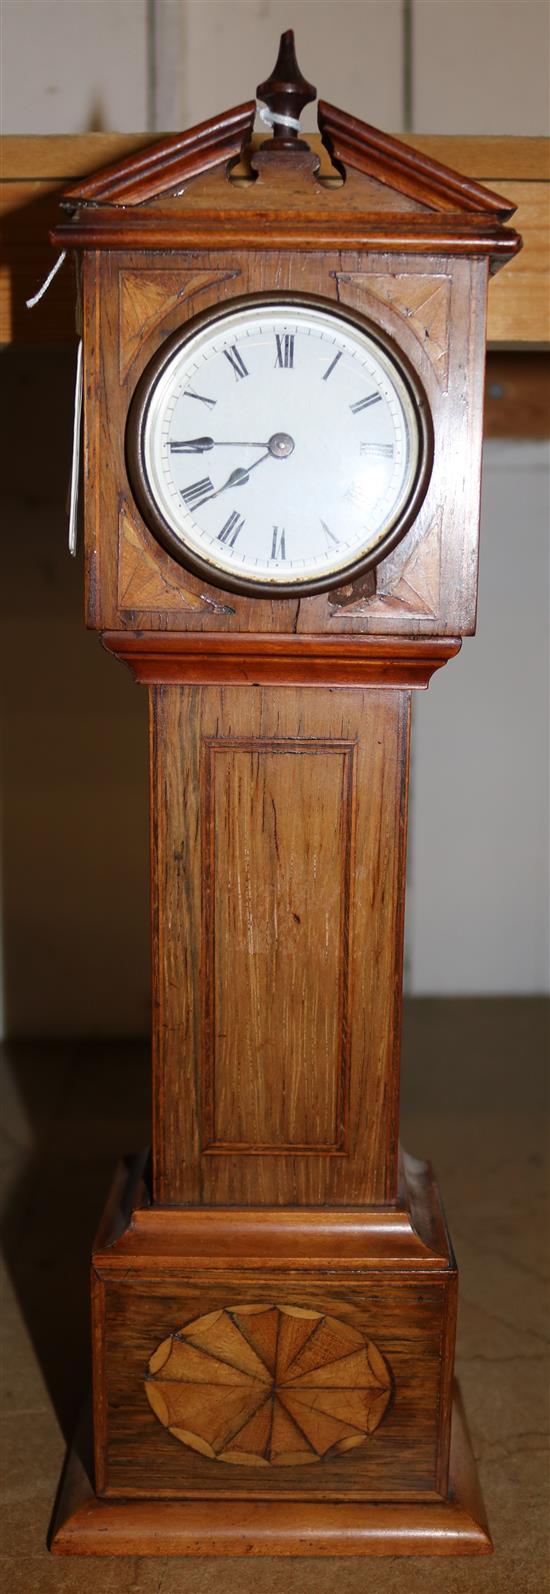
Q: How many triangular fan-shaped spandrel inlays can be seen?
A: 4